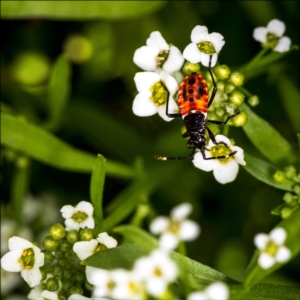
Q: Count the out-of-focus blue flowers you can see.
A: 0